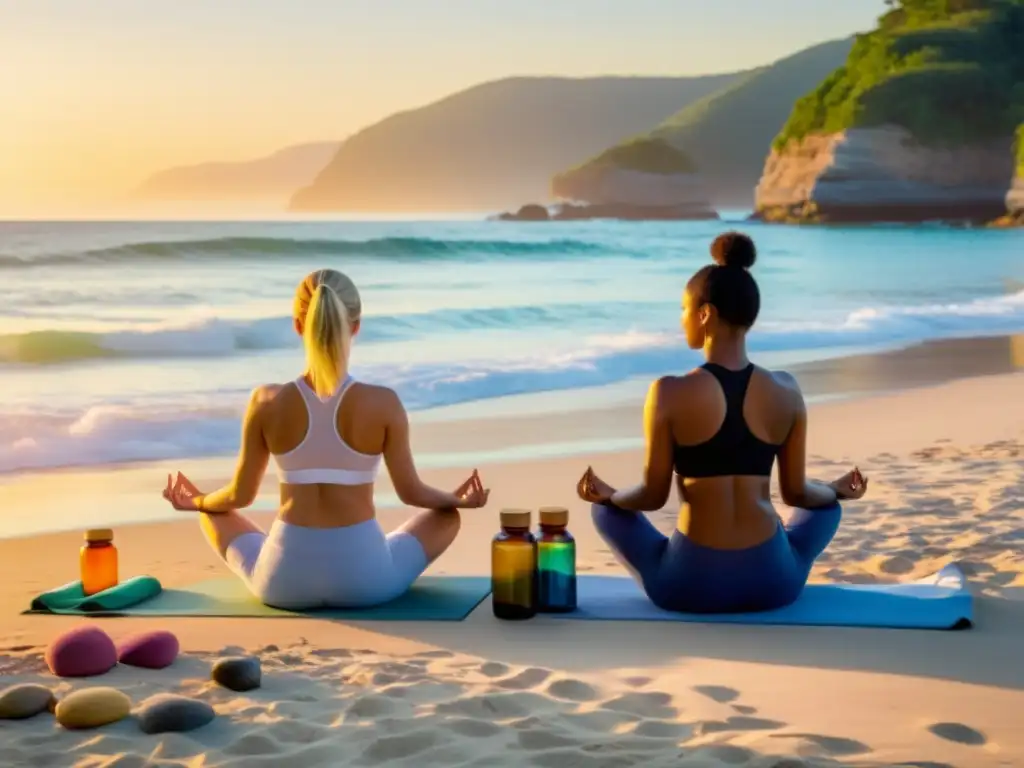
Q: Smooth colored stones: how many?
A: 6